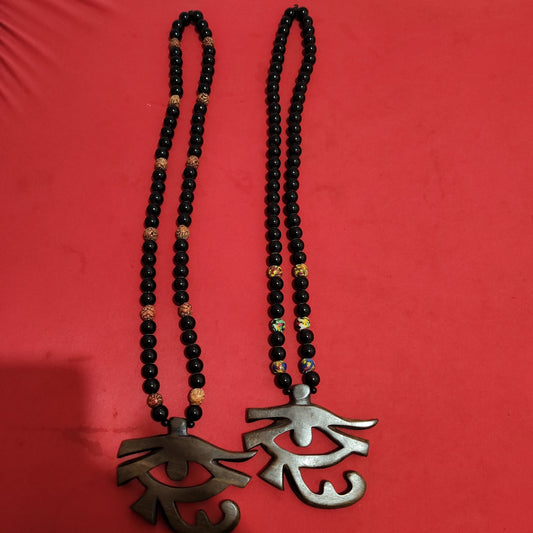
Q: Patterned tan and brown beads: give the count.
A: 12